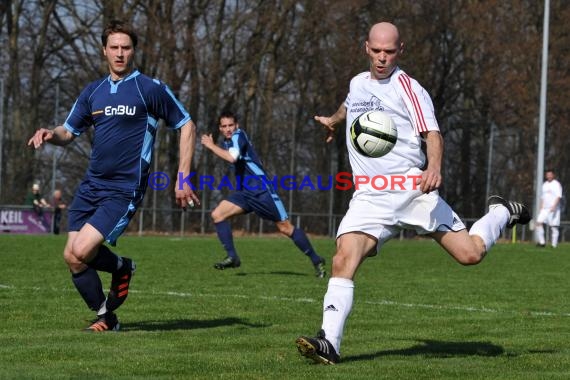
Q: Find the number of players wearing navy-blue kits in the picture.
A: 2